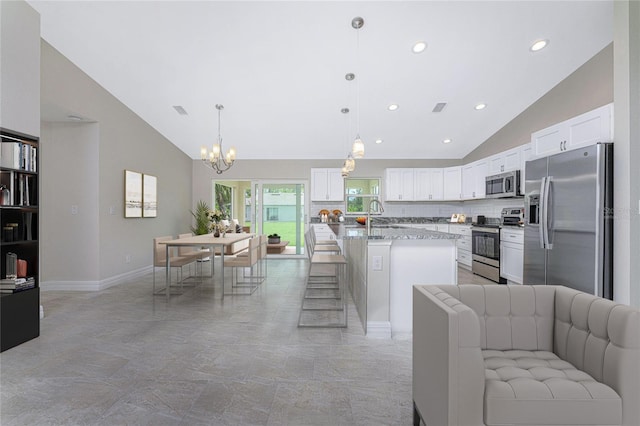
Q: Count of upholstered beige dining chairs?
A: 4